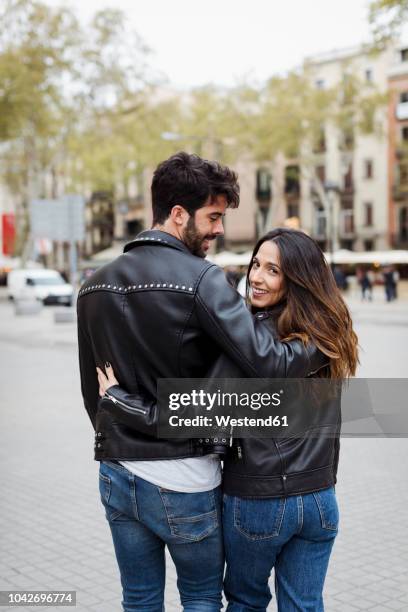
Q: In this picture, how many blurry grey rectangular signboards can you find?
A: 1